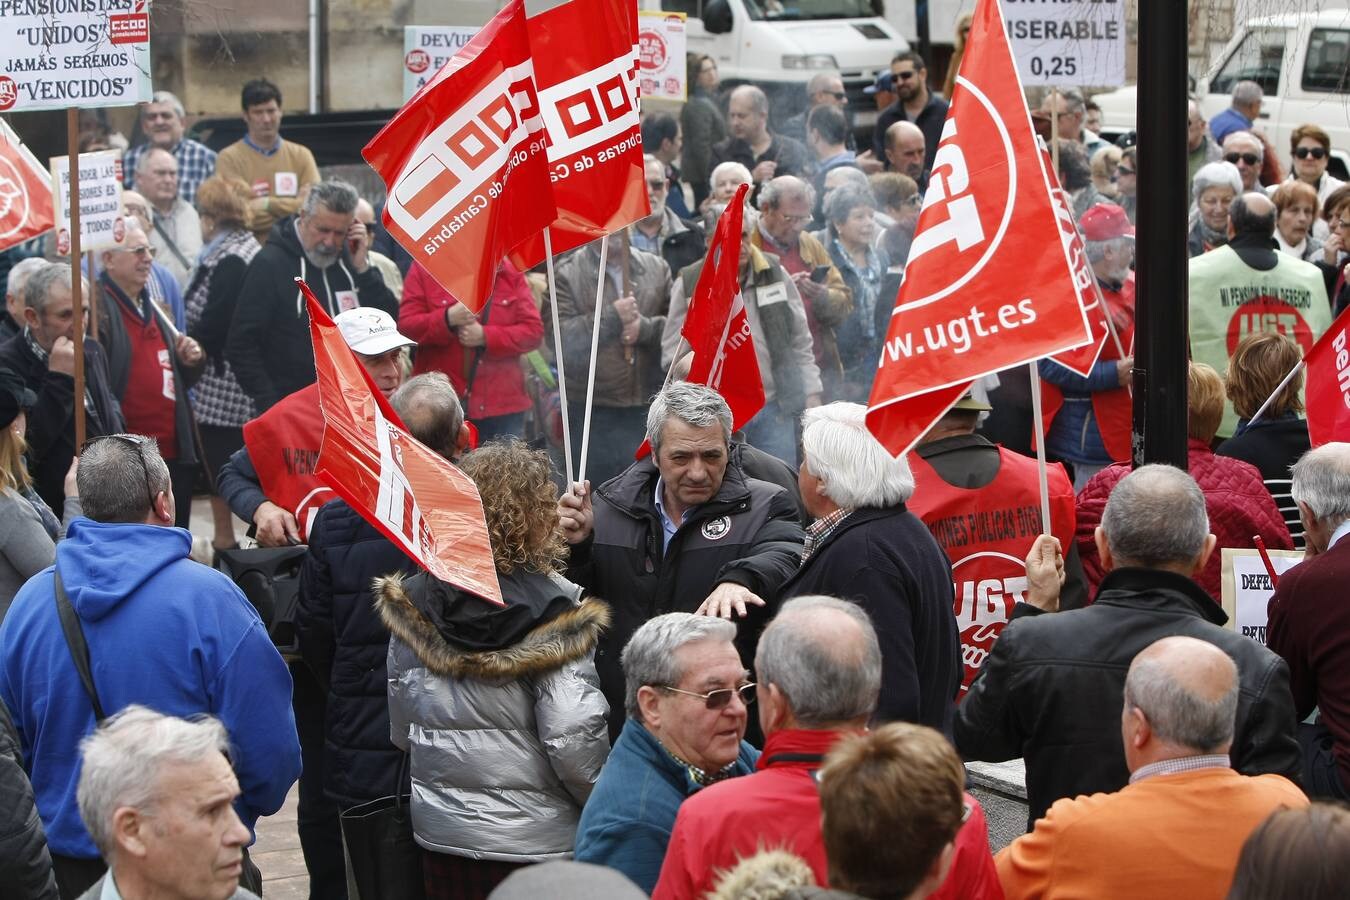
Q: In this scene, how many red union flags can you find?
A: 8